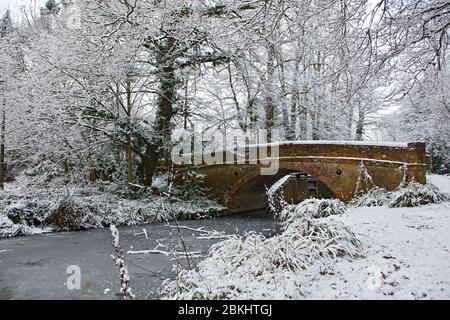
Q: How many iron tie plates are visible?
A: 2